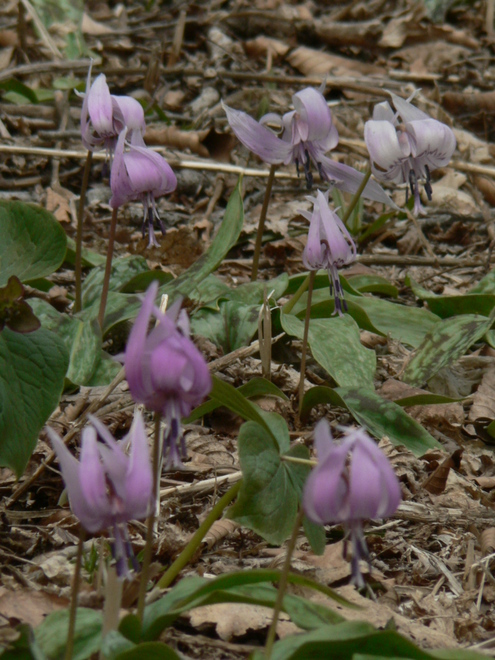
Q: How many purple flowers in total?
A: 8